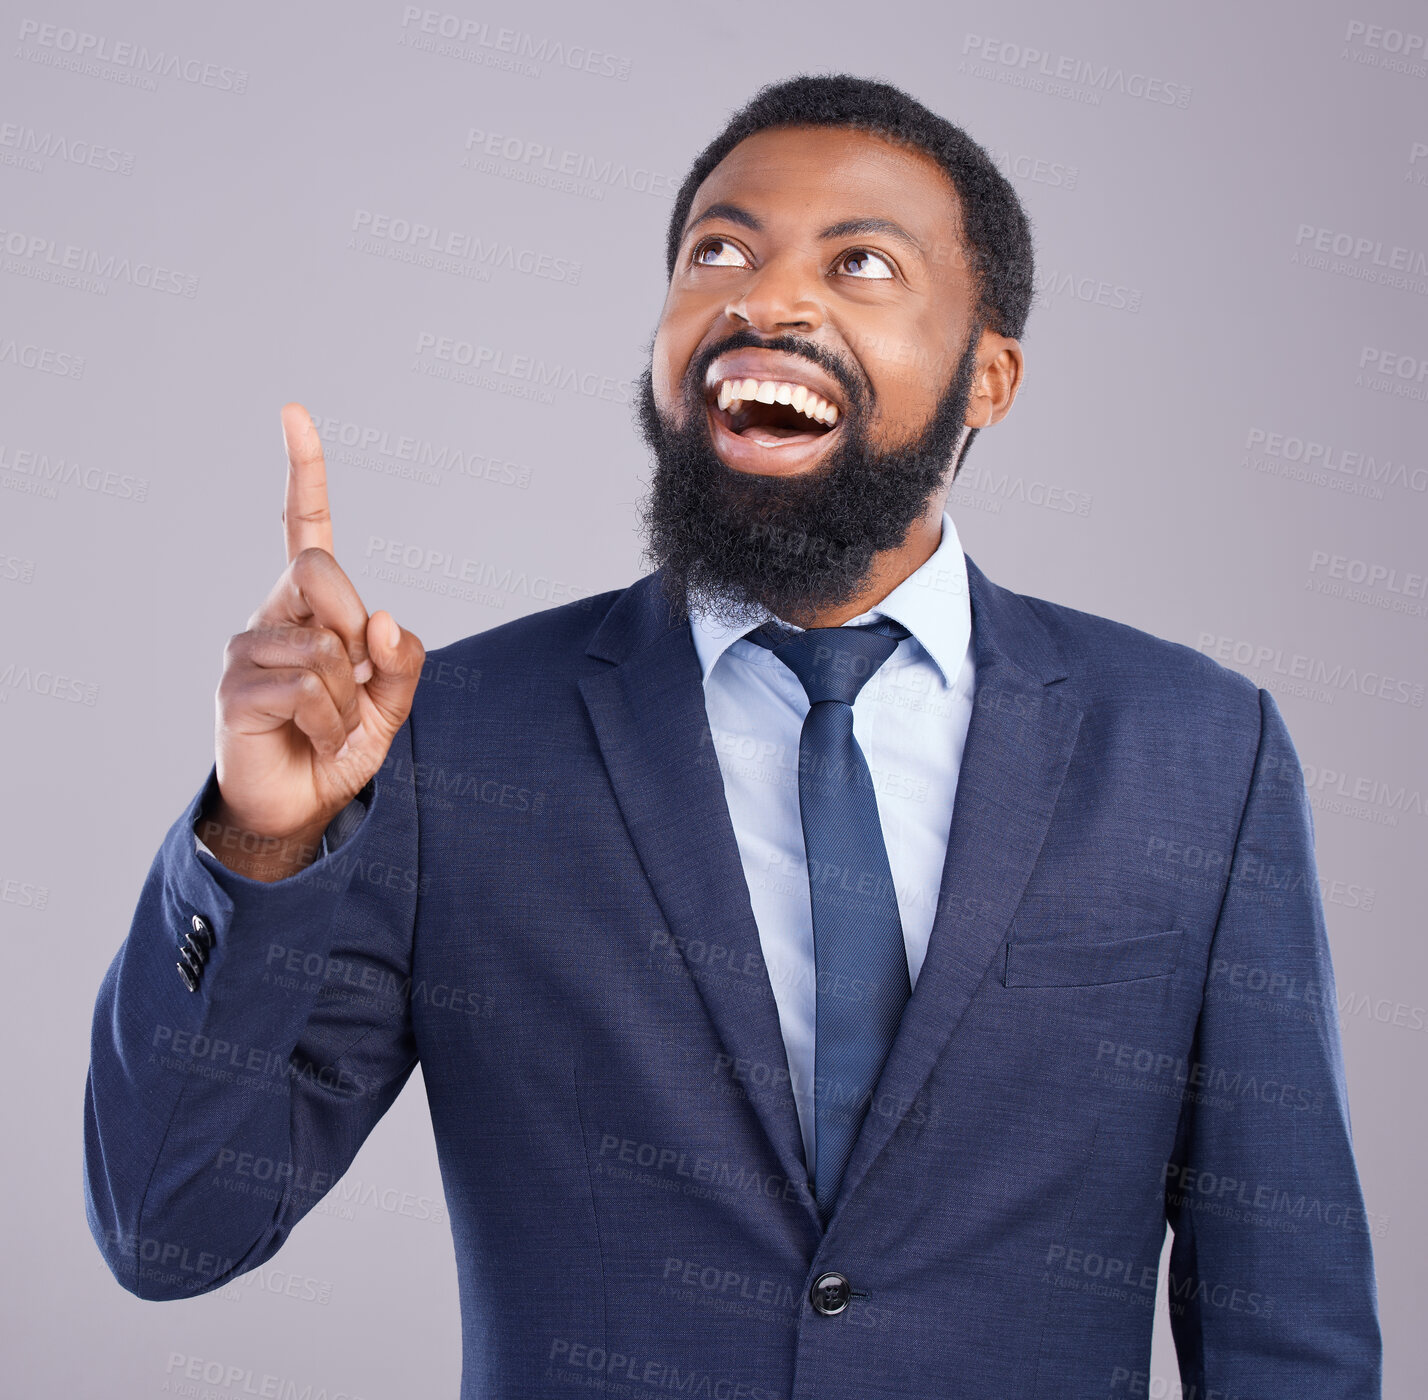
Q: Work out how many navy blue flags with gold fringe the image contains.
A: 0